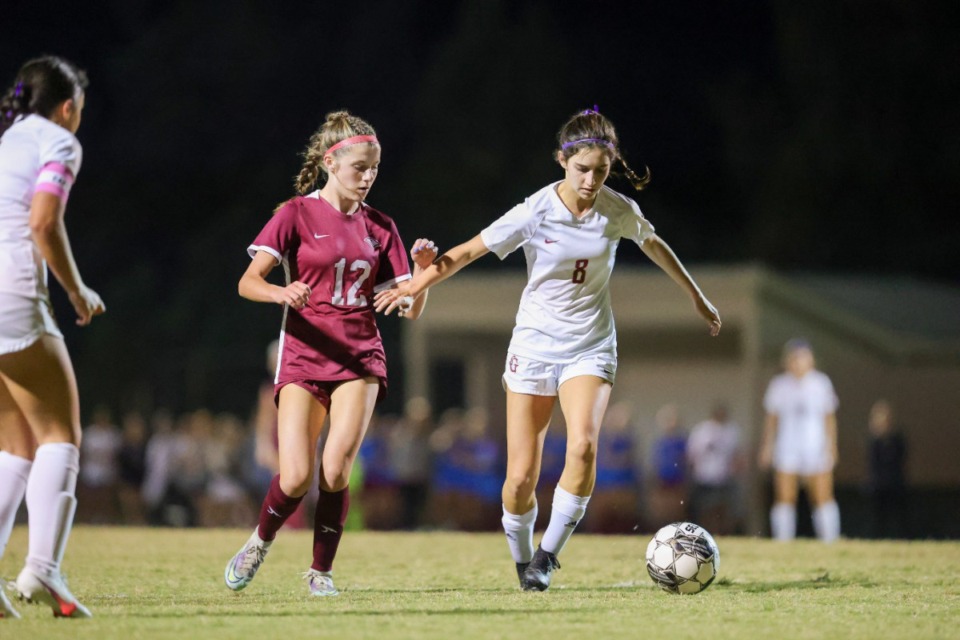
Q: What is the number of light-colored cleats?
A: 4